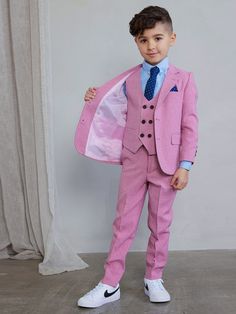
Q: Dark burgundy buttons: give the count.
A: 6